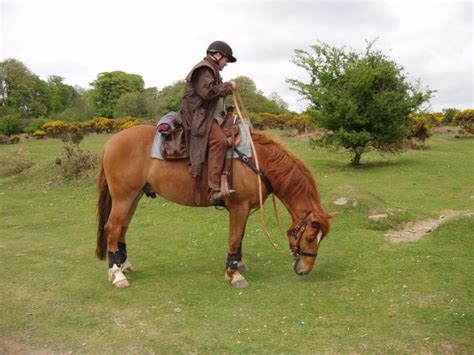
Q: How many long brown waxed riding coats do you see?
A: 1